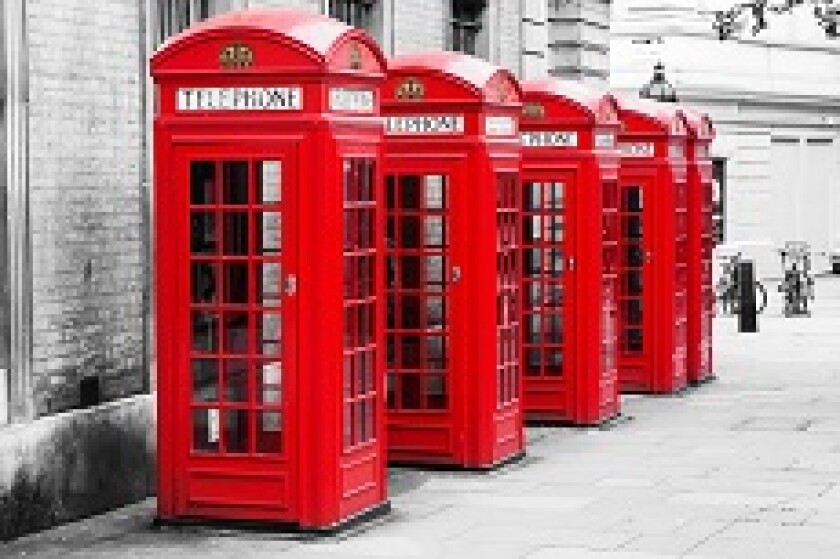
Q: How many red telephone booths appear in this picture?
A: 5